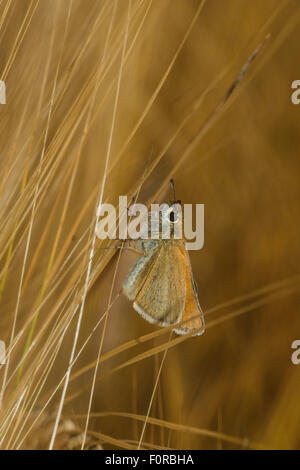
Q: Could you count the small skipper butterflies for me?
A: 1